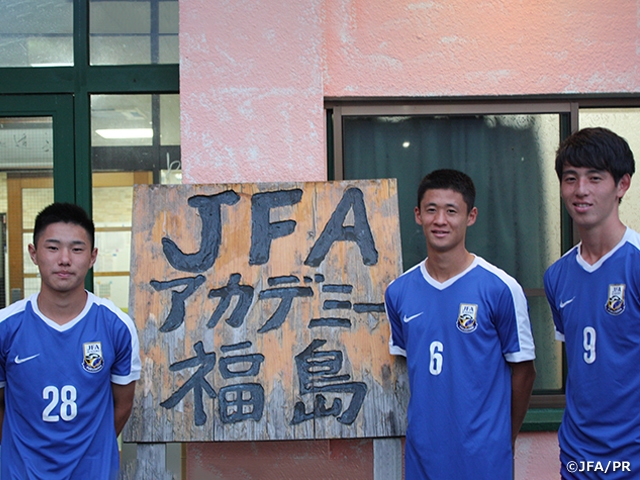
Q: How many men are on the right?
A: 2